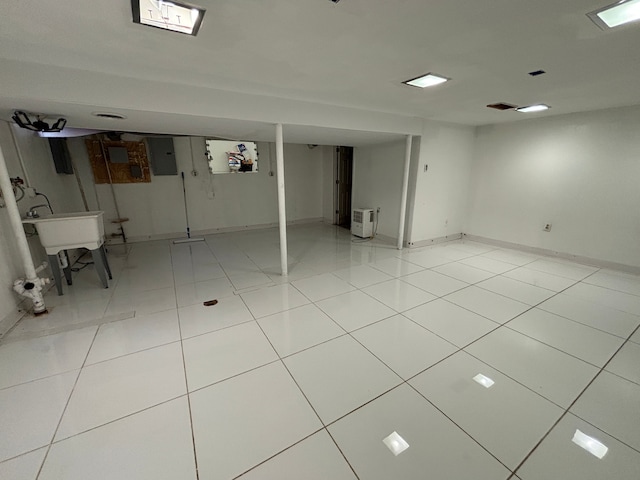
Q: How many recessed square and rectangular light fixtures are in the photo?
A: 4